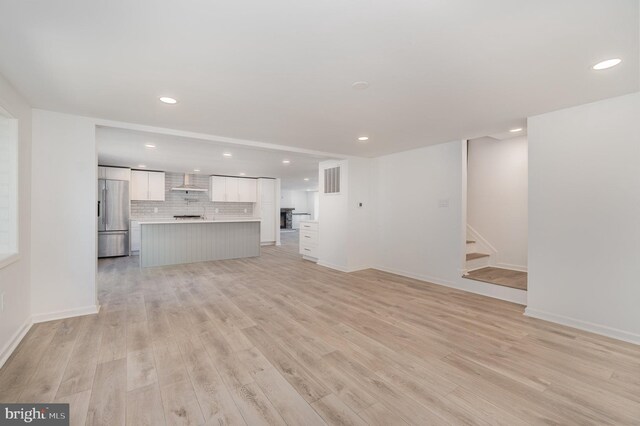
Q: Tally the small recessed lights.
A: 11